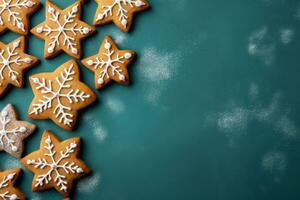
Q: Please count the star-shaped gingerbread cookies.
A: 9